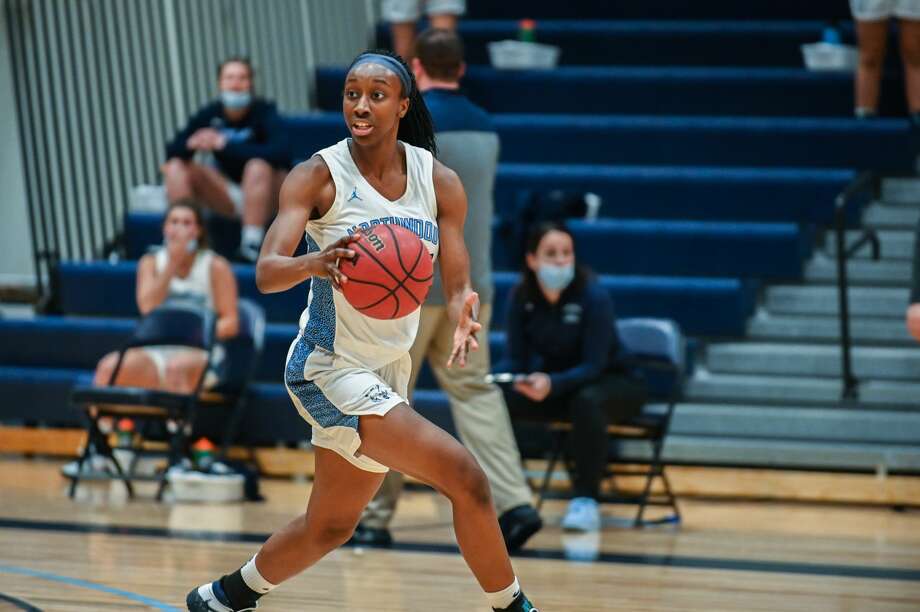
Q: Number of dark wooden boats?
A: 0